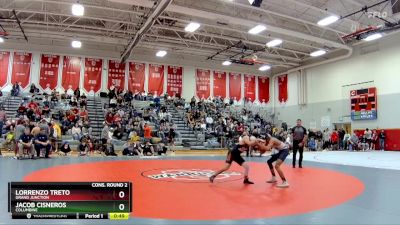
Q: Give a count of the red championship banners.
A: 15